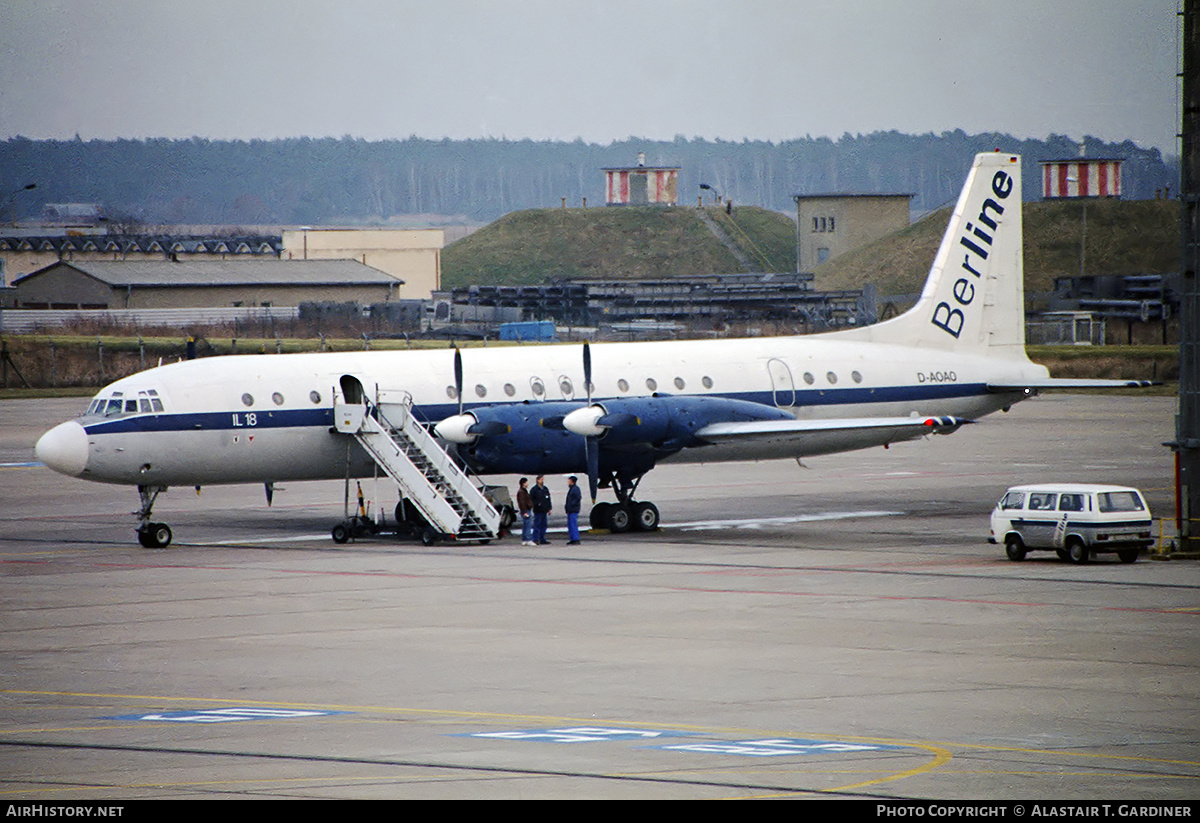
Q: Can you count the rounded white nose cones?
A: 3